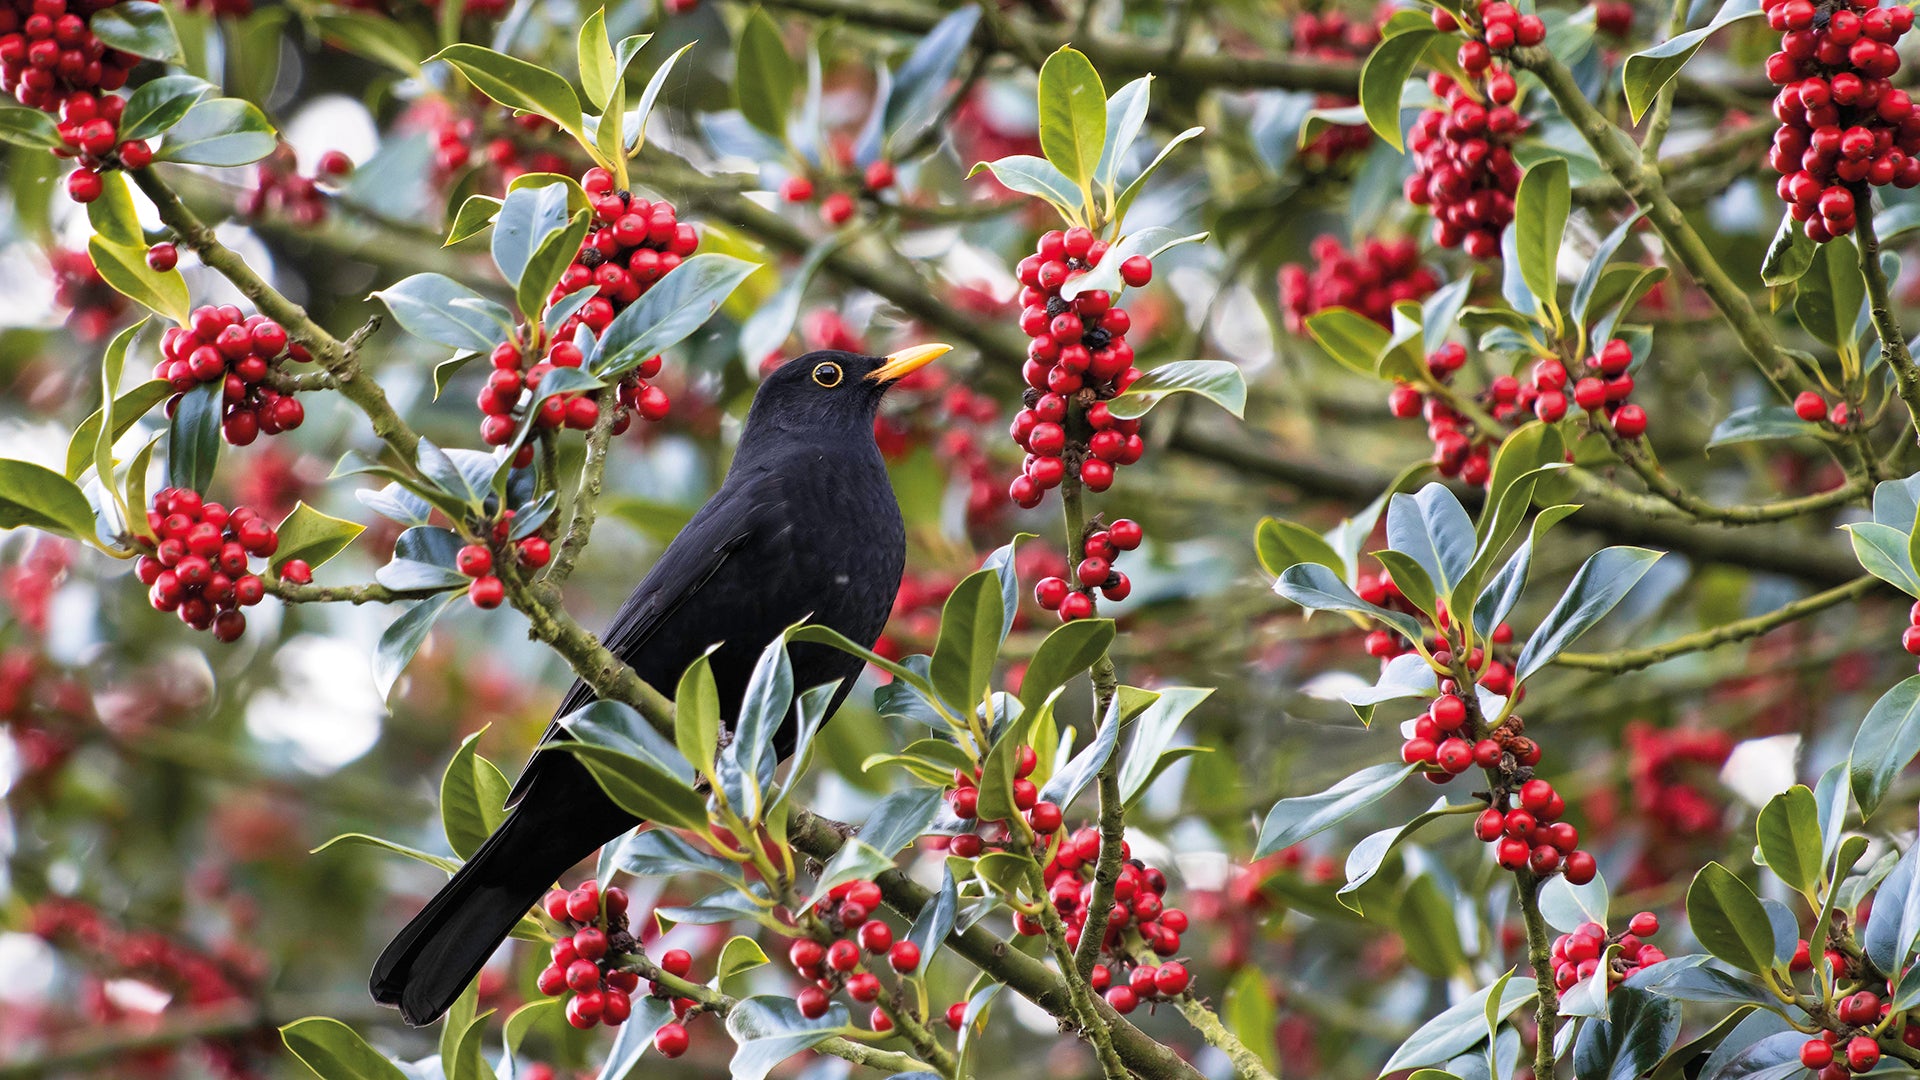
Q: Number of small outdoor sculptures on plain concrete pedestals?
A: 0